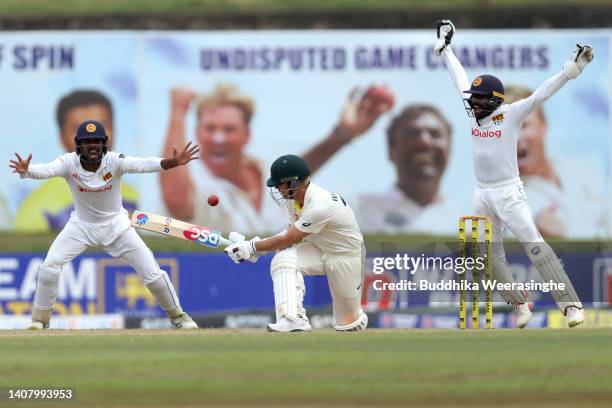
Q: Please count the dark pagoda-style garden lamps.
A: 0